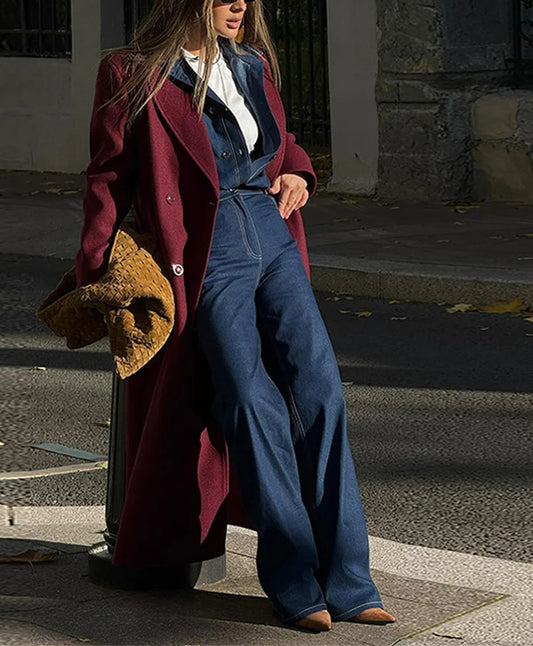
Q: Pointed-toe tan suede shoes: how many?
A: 2